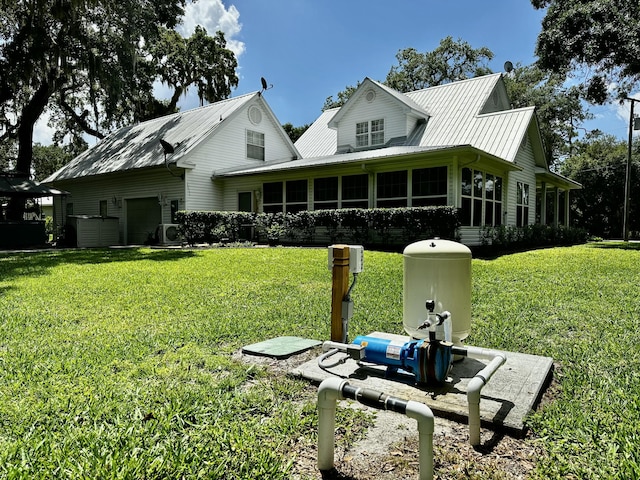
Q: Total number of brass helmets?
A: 0